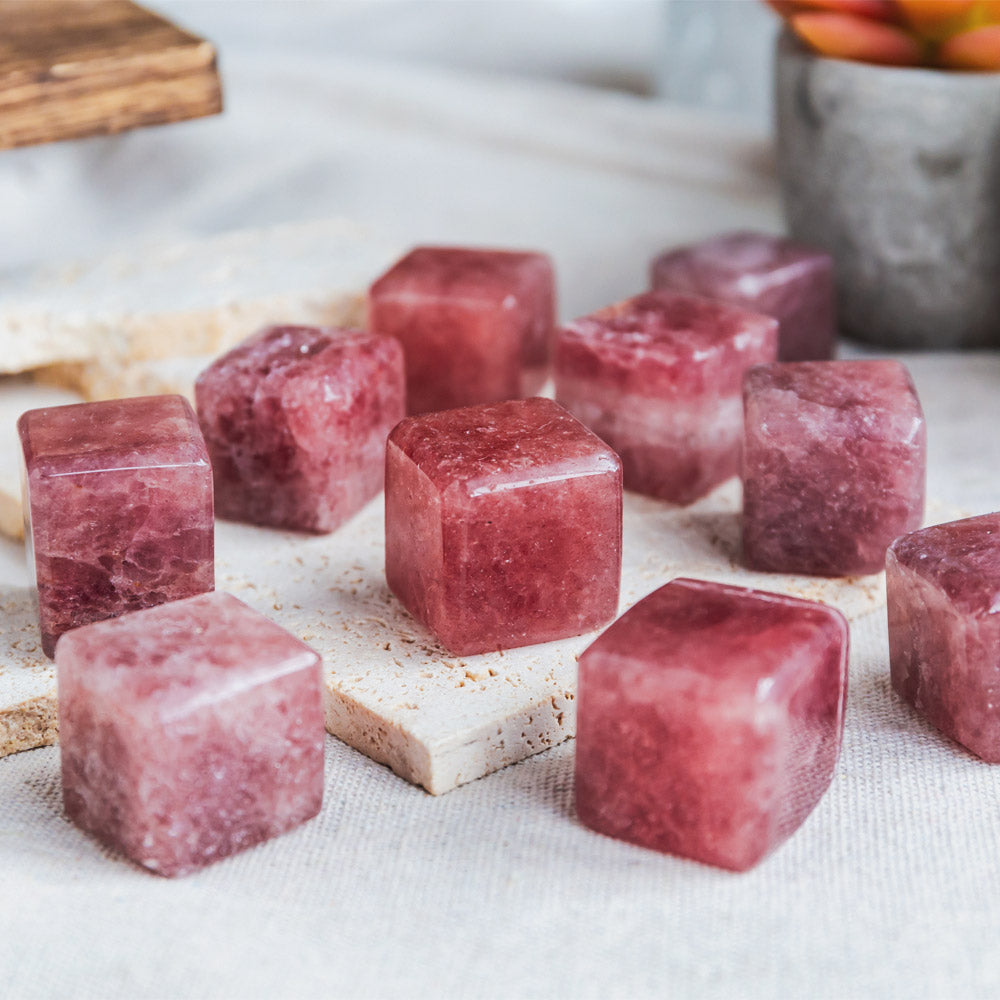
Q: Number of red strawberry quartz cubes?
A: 10